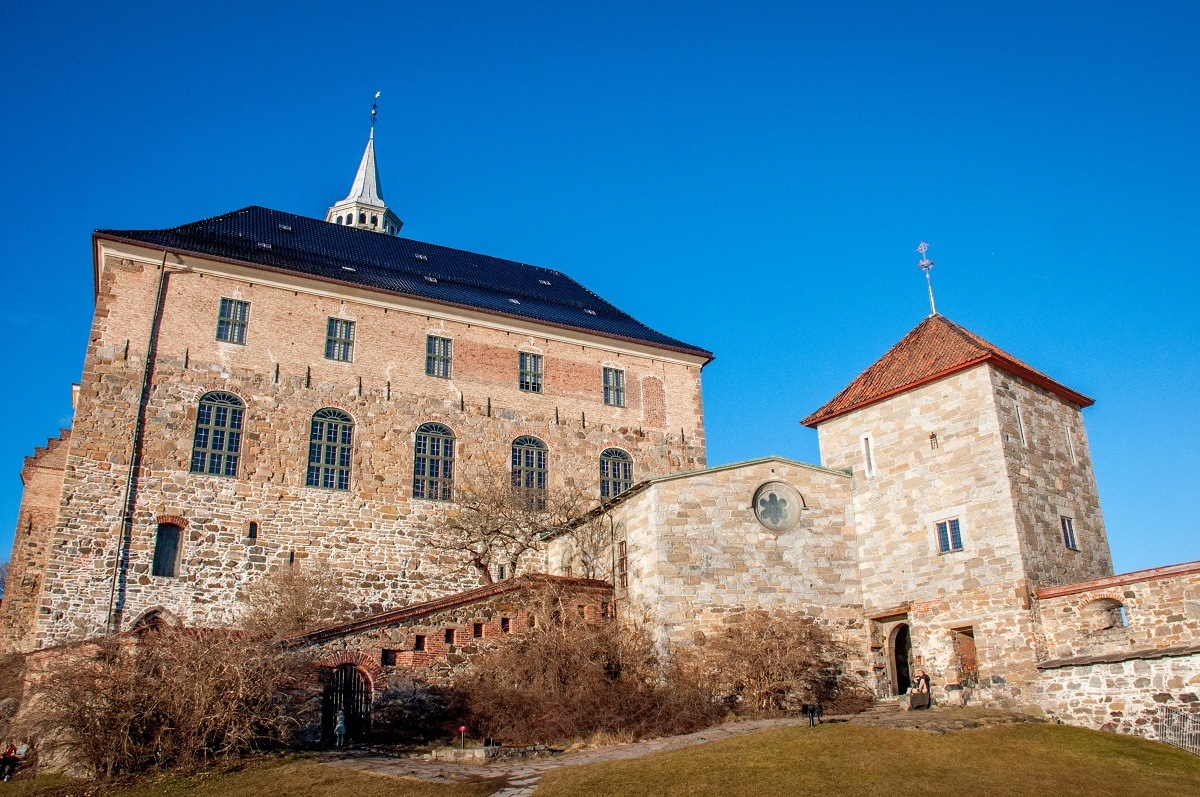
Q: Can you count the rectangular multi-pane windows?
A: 7